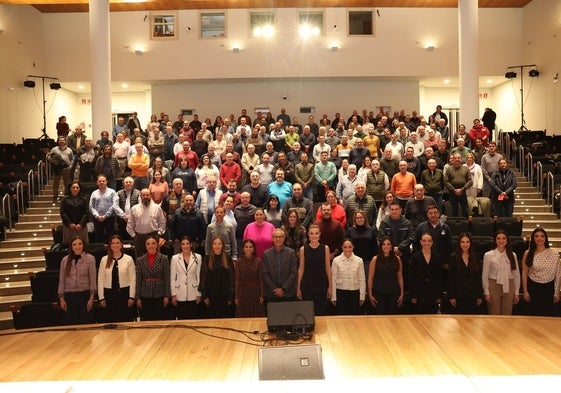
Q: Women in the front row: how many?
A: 13